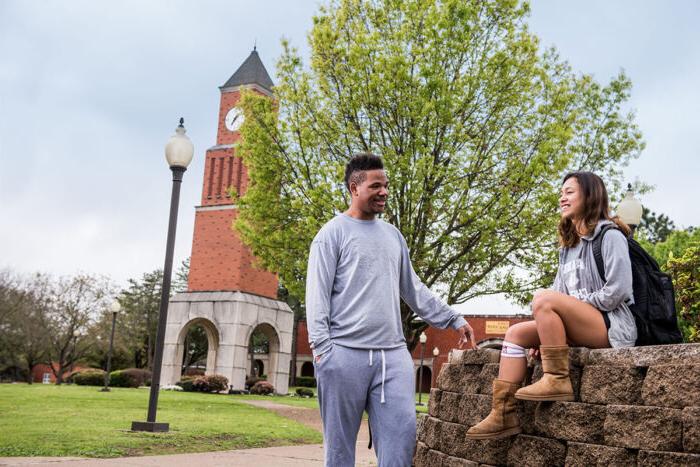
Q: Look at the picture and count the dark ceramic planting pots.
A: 0